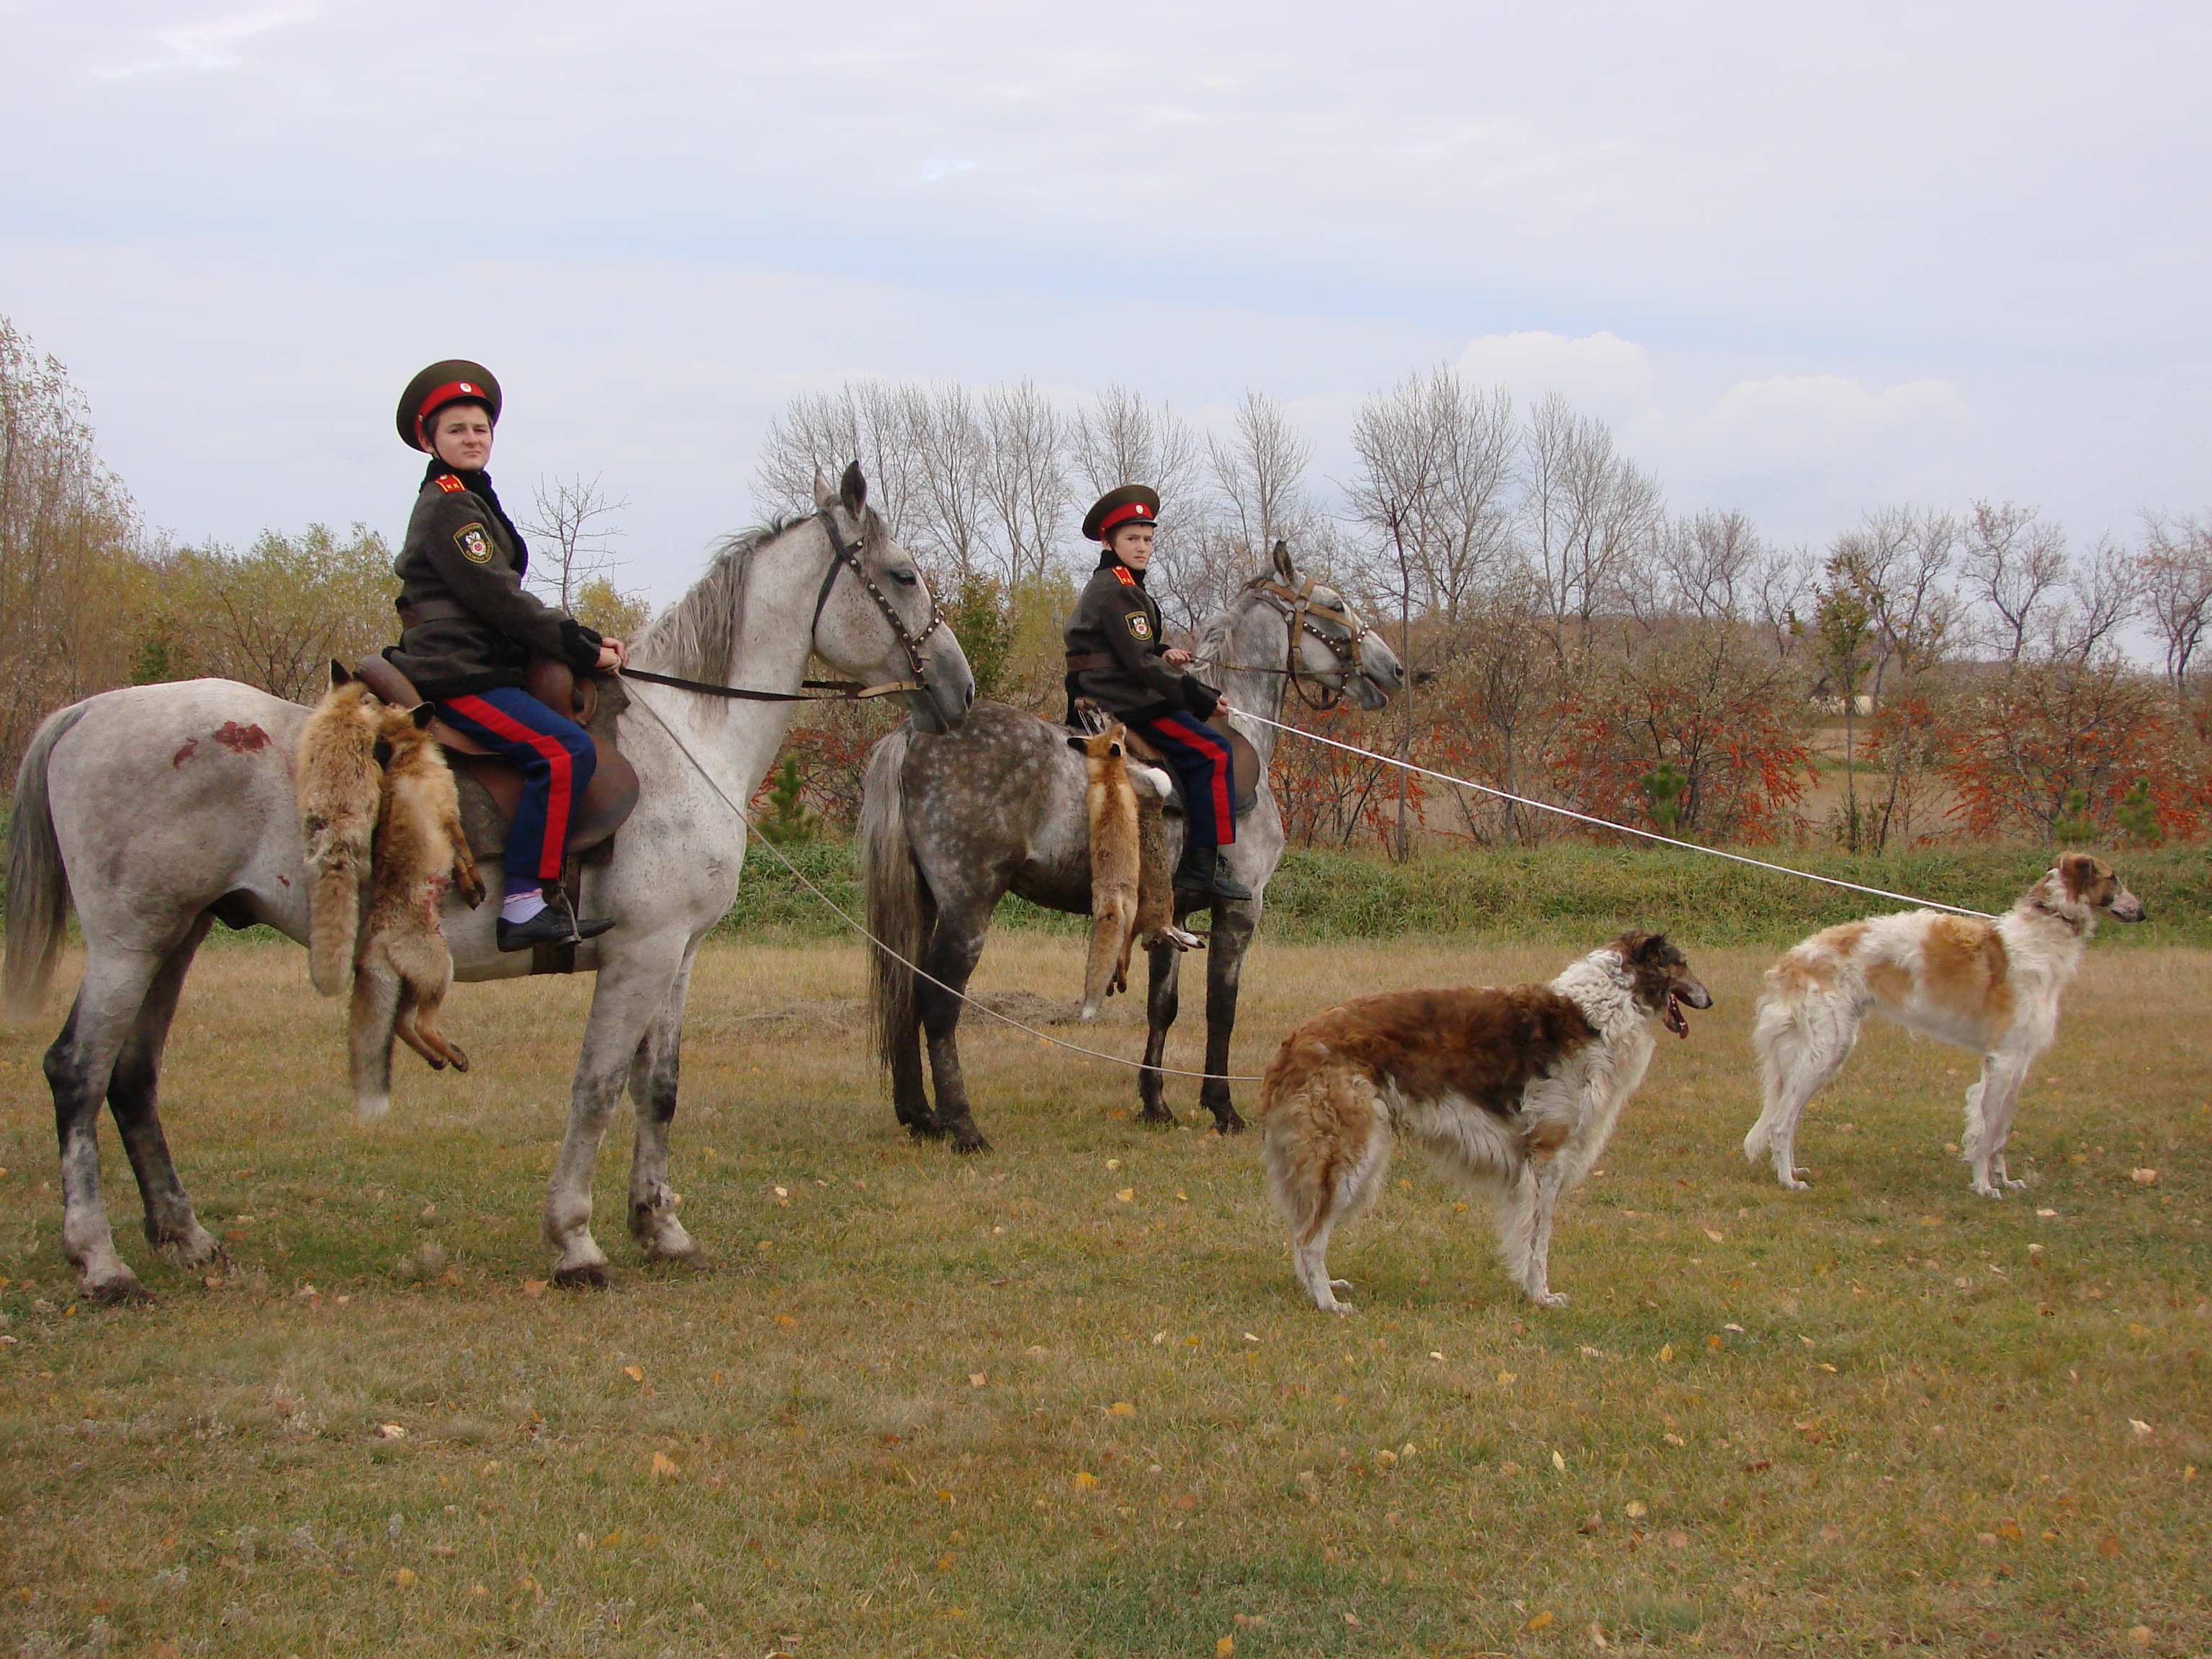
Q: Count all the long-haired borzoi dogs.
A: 2